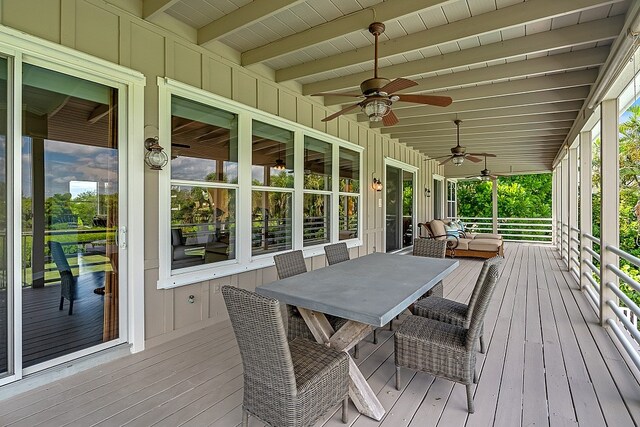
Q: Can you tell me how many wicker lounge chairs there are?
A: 2